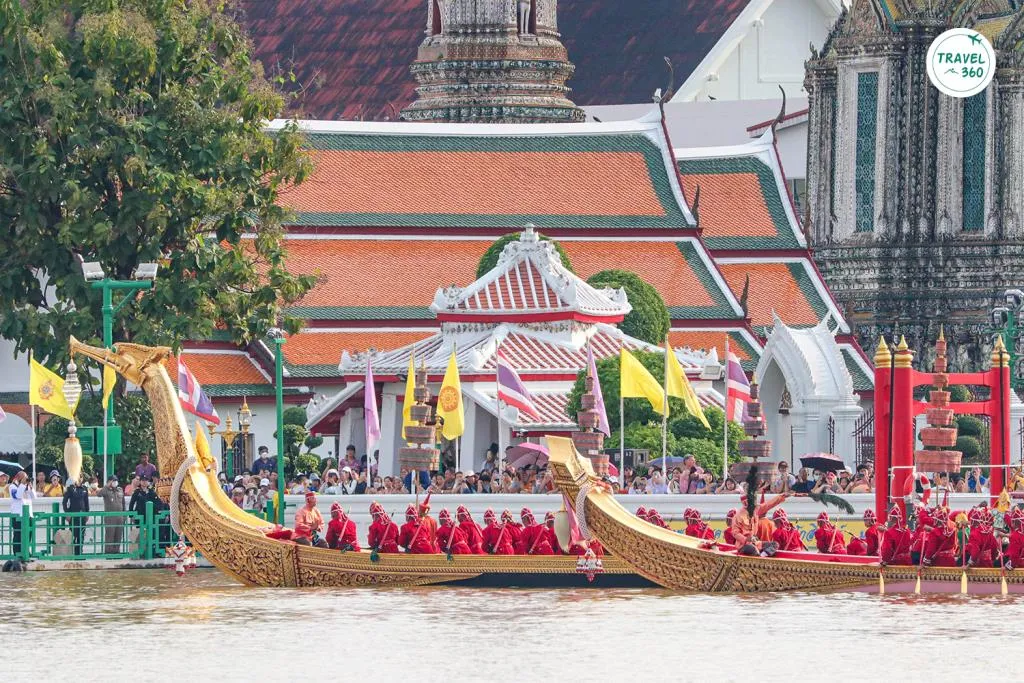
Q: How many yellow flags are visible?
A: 6